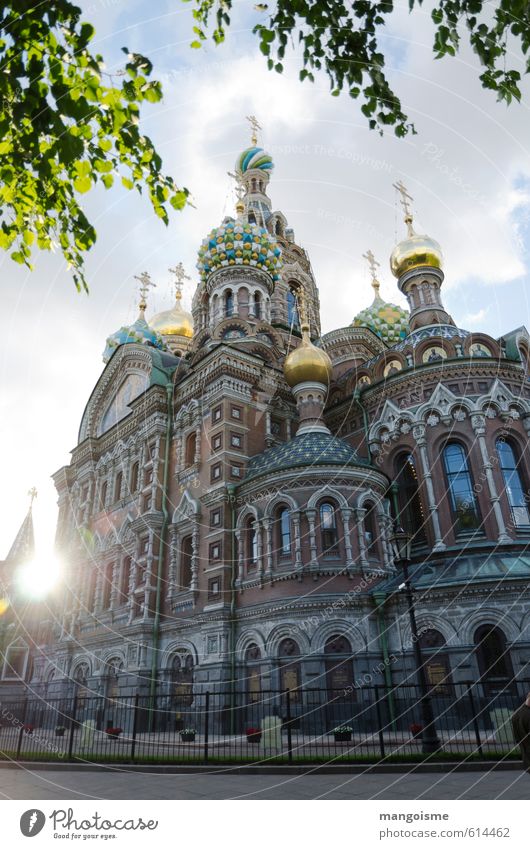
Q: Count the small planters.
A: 7